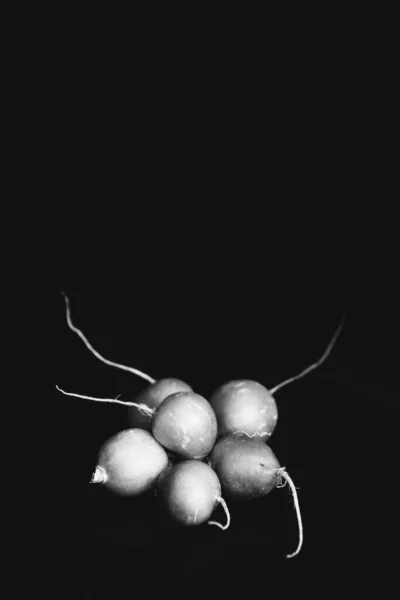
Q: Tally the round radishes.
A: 6